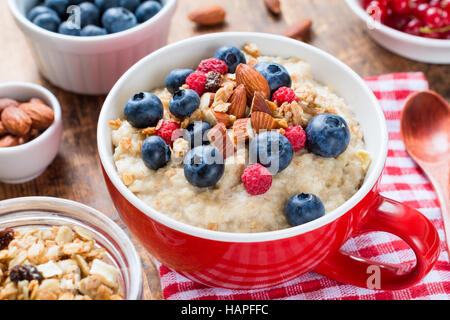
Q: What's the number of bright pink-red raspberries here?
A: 6